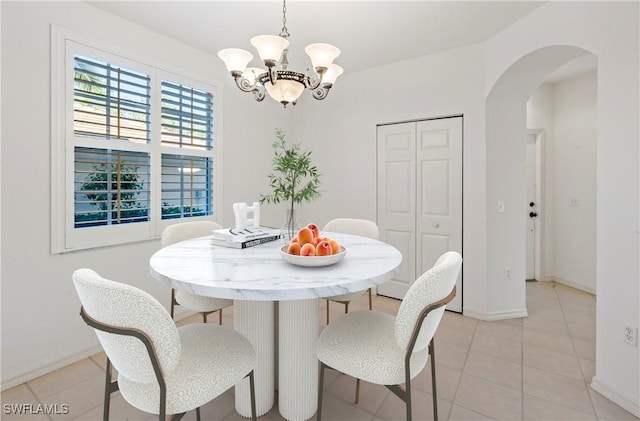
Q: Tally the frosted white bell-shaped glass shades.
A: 5